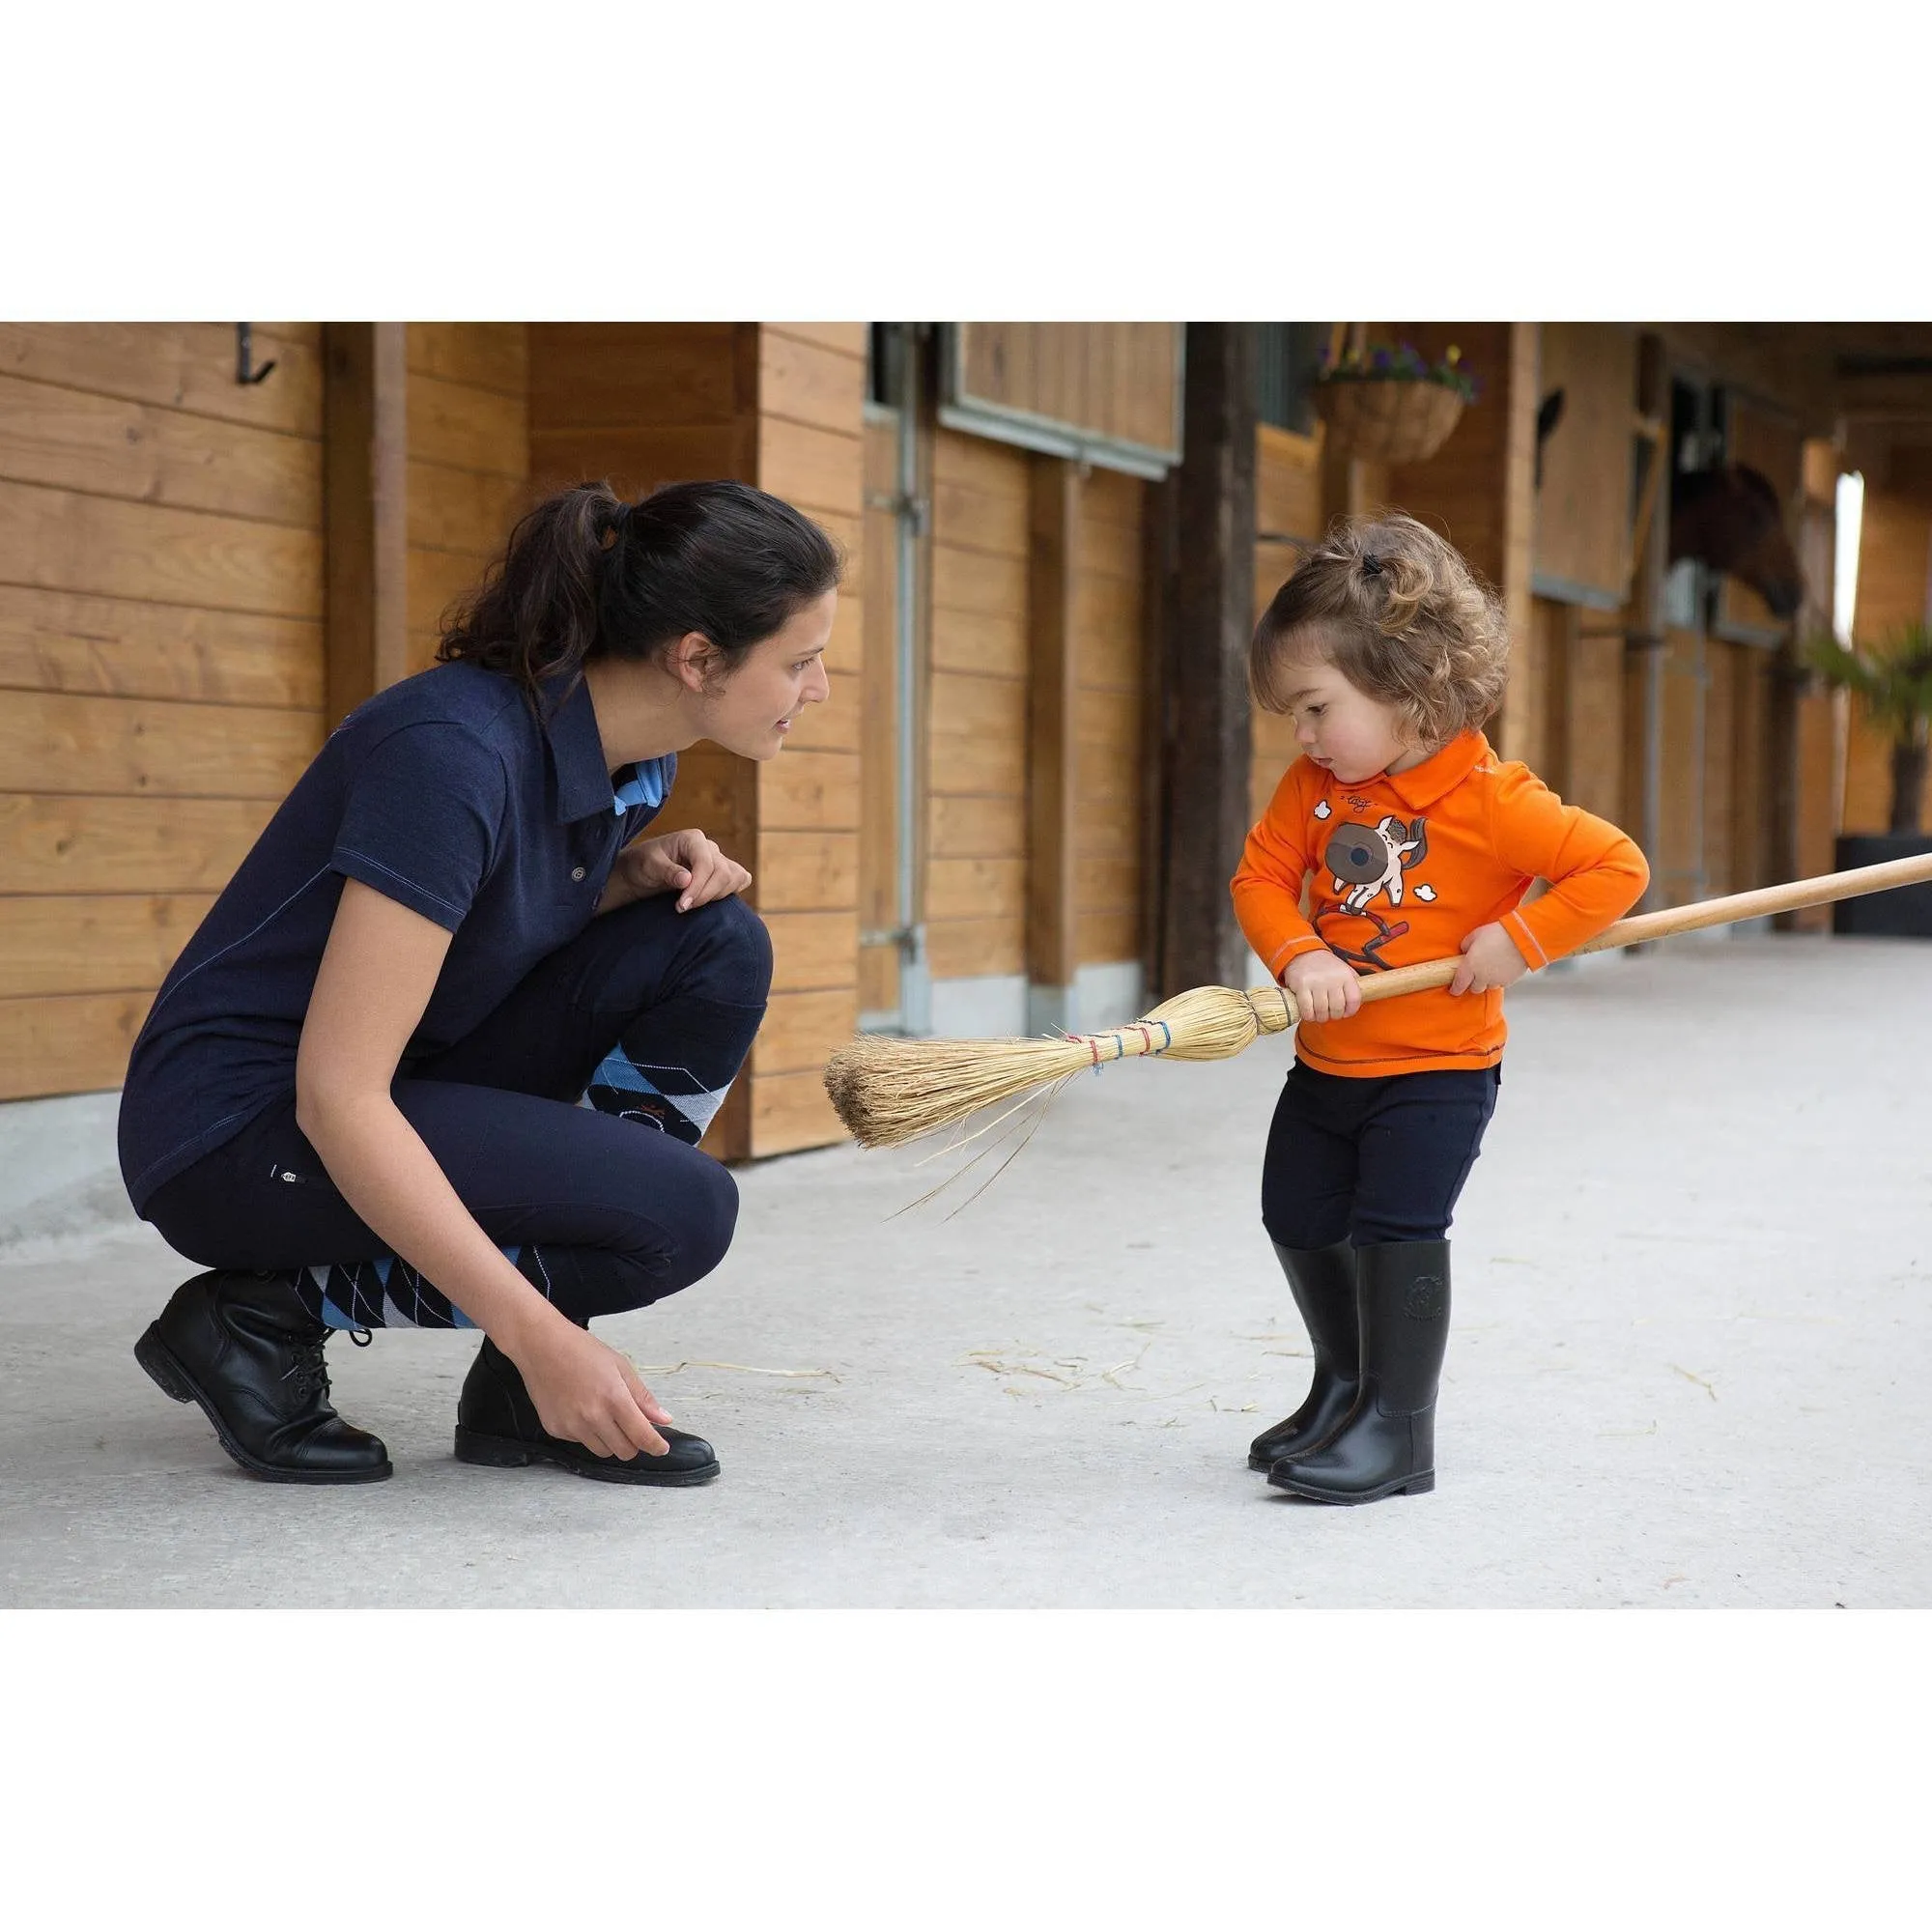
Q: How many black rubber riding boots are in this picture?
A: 2